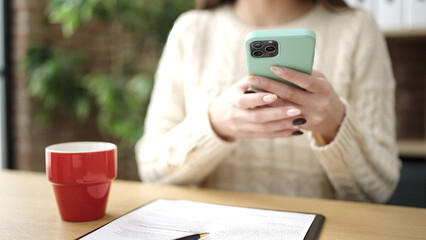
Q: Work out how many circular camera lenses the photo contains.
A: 3